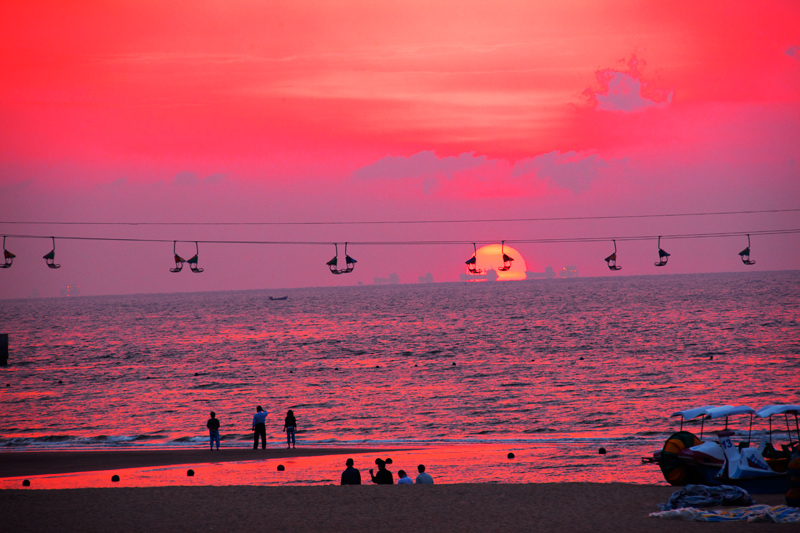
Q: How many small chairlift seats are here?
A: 11